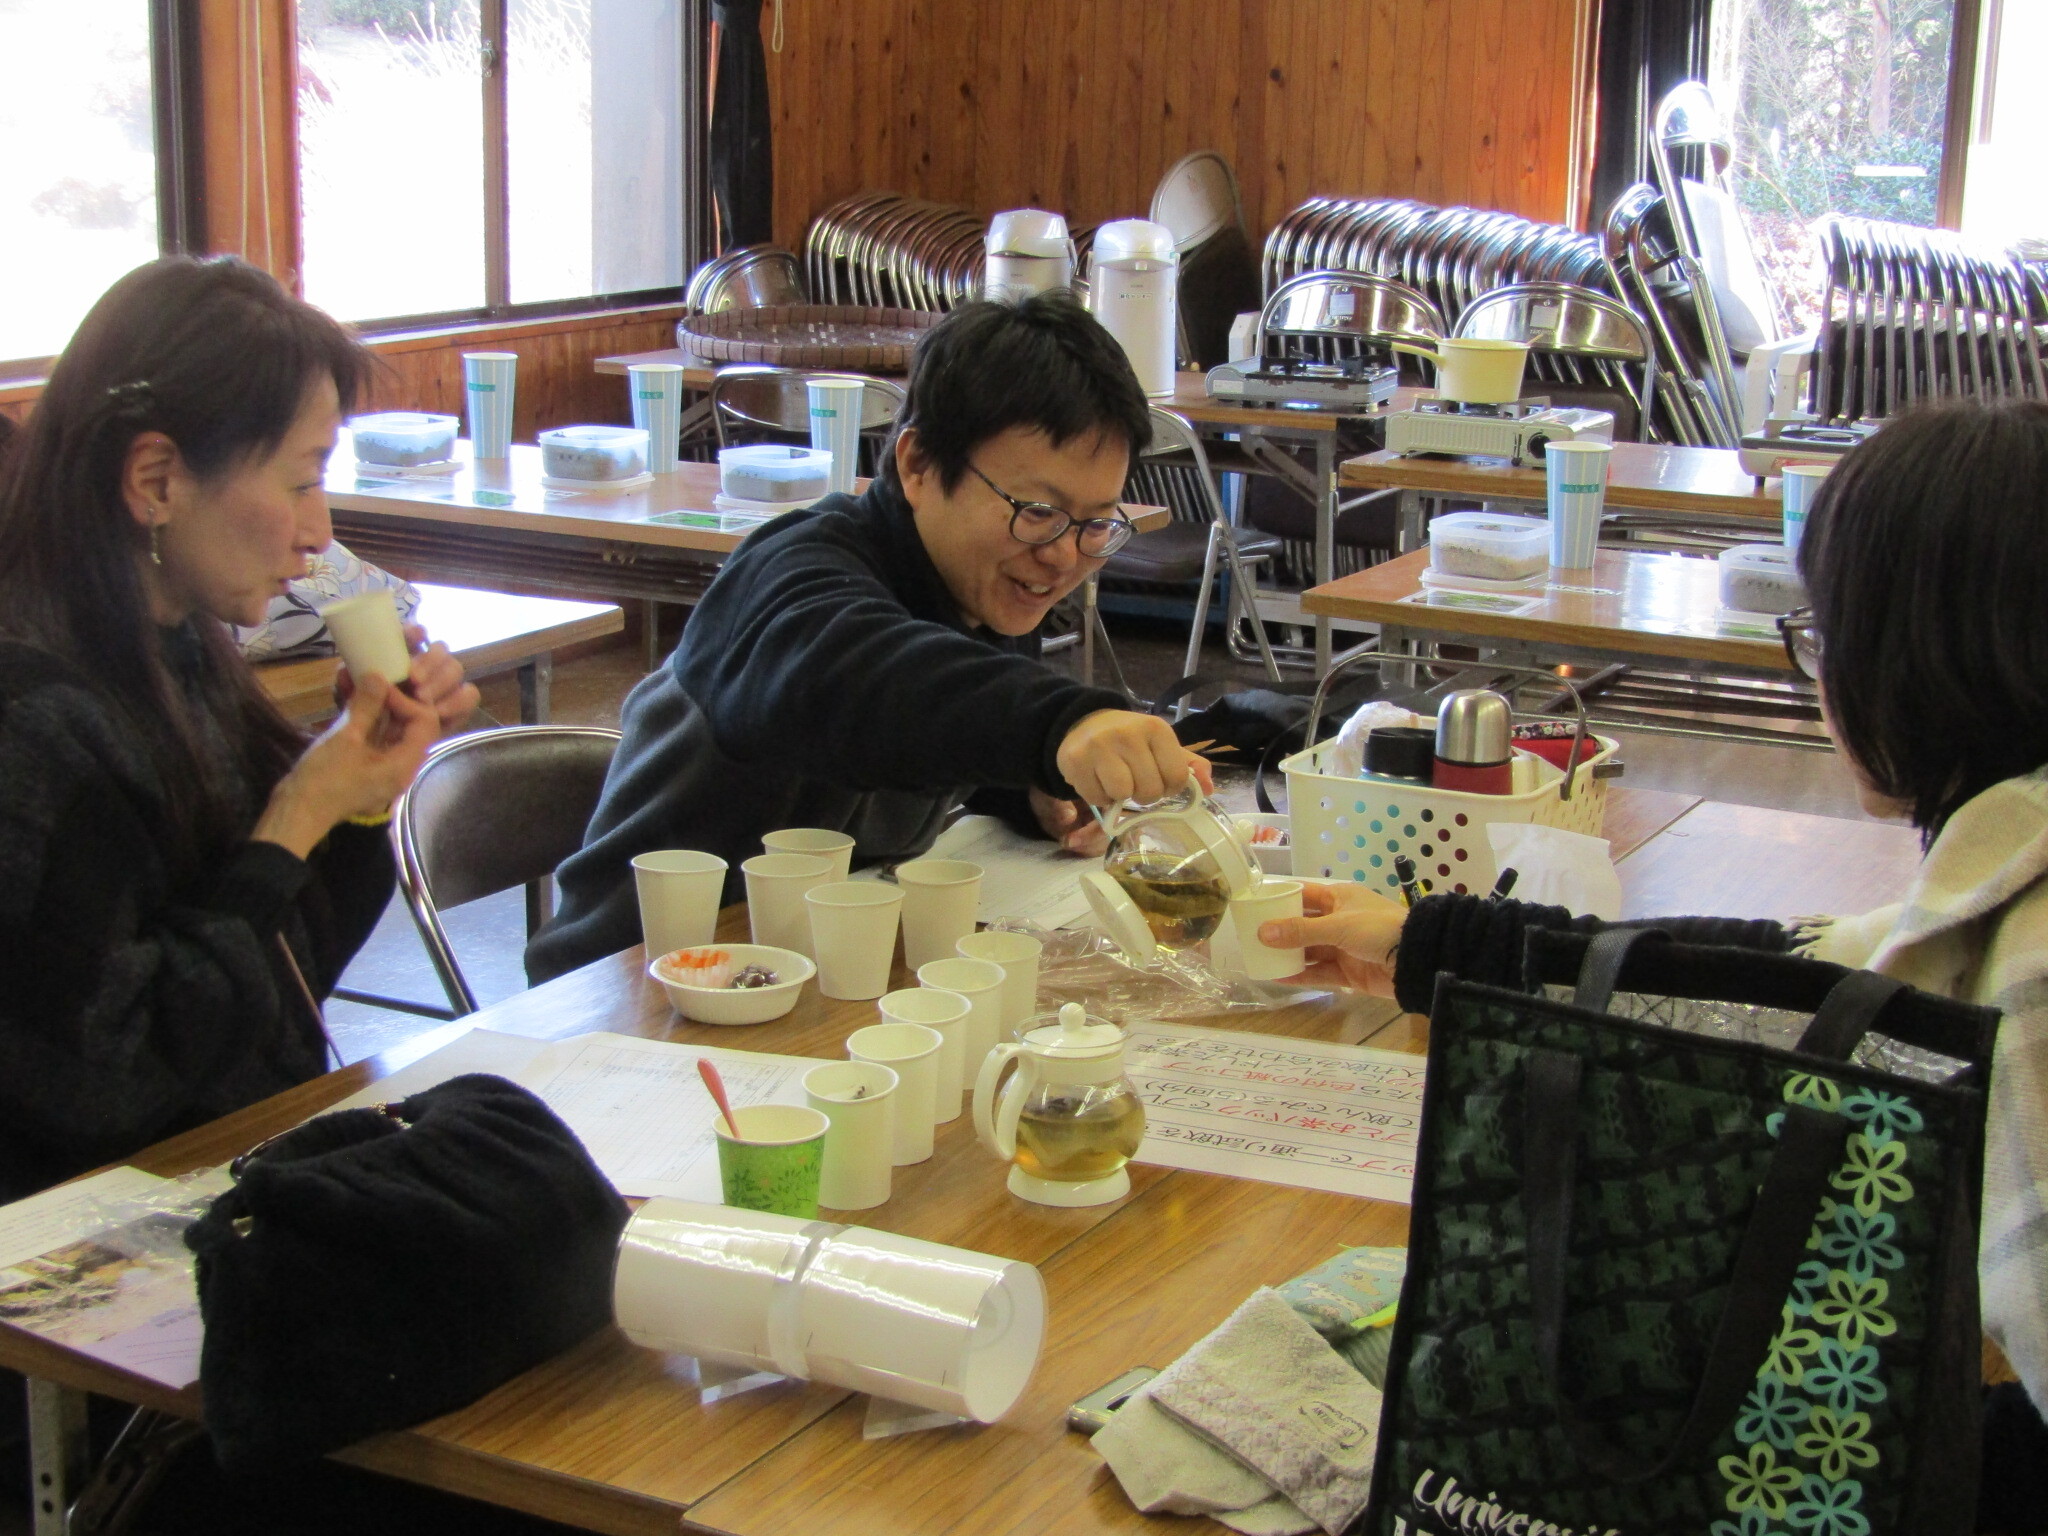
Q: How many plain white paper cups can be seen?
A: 12